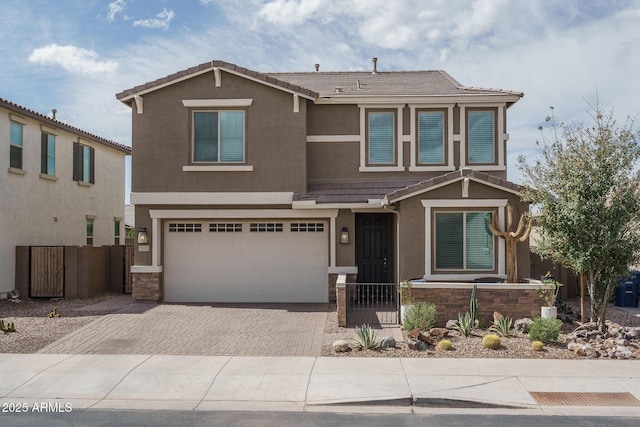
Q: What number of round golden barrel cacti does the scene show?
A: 3